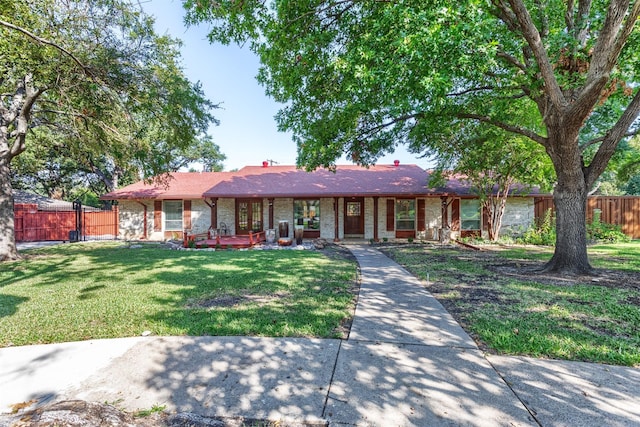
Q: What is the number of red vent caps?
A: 2